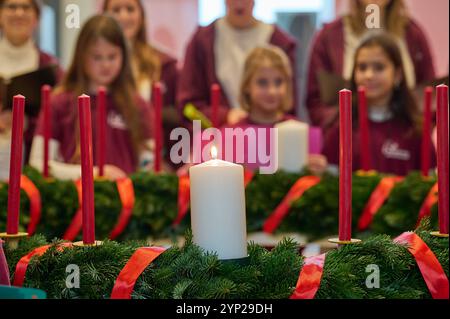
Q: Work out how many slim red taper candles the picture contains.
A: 10